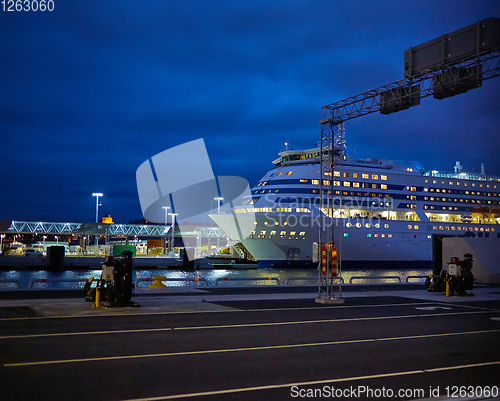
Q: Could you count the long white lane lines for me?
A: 4